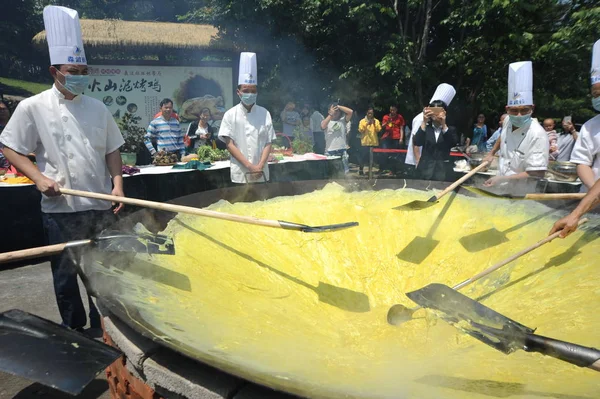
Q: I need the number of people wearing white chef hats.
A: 5